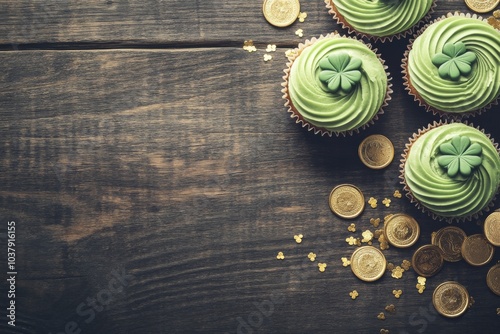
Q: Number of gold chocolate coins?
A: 12